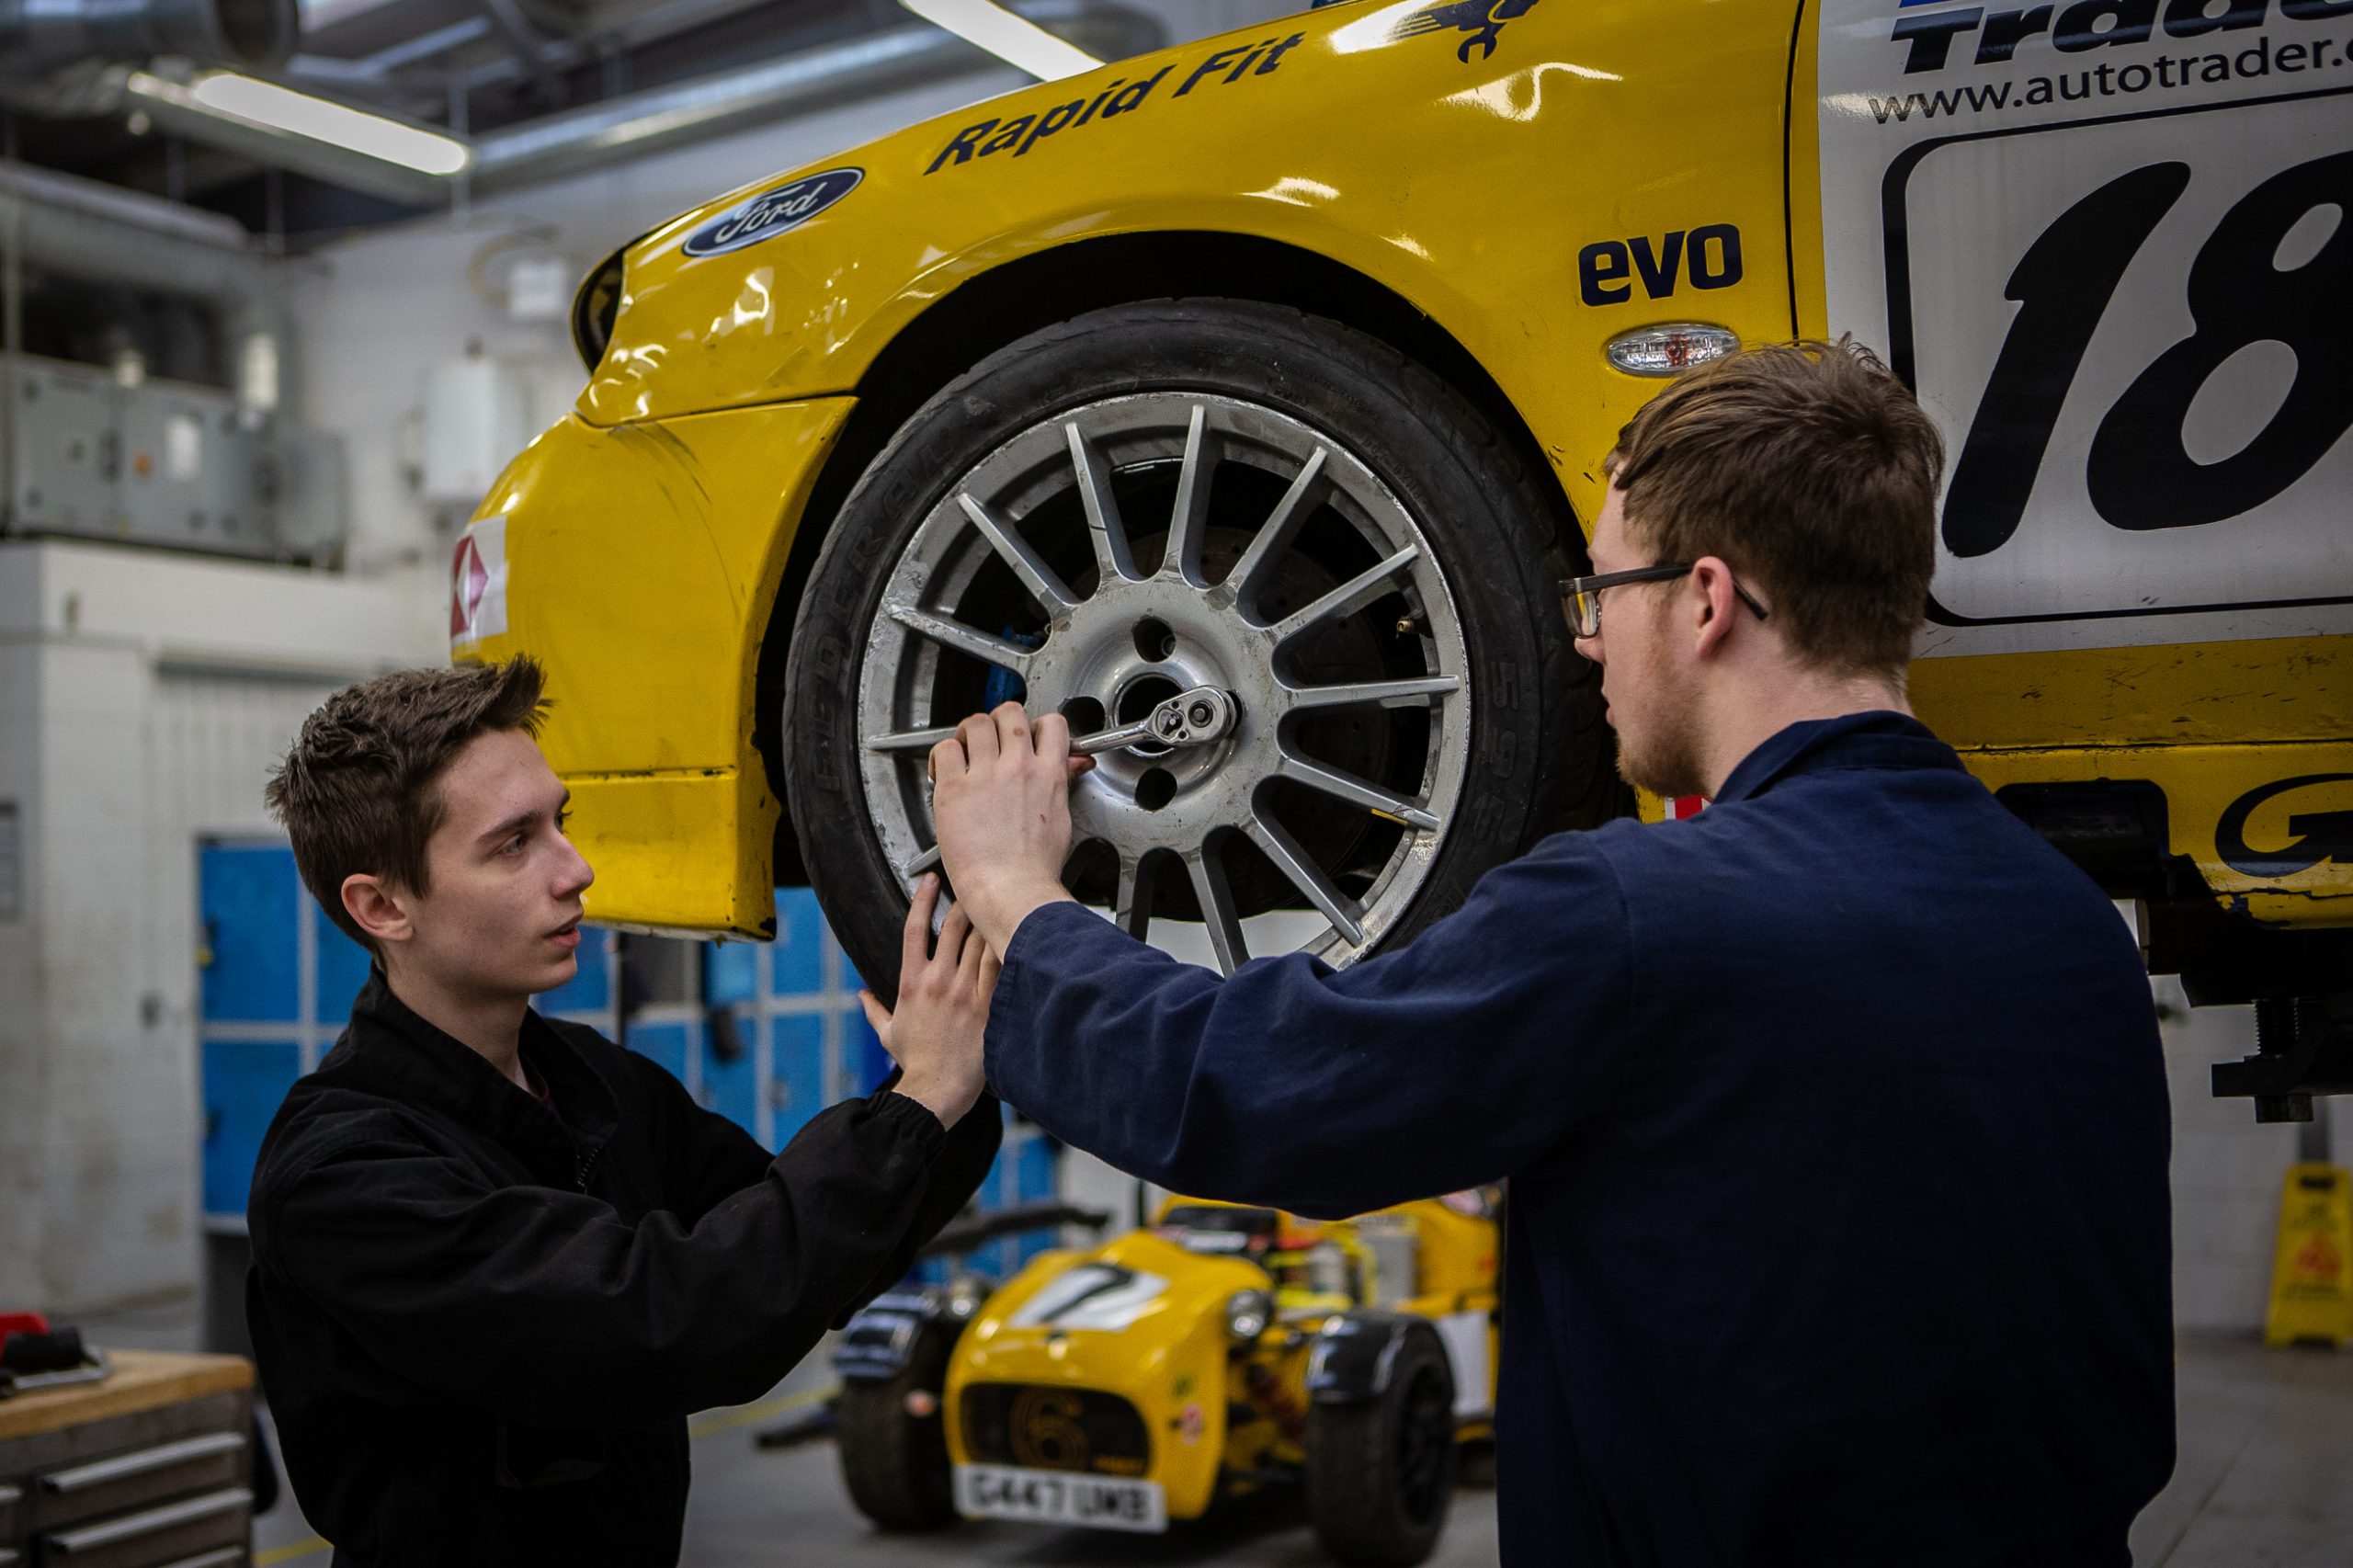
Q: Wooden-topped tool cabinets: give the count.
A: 1